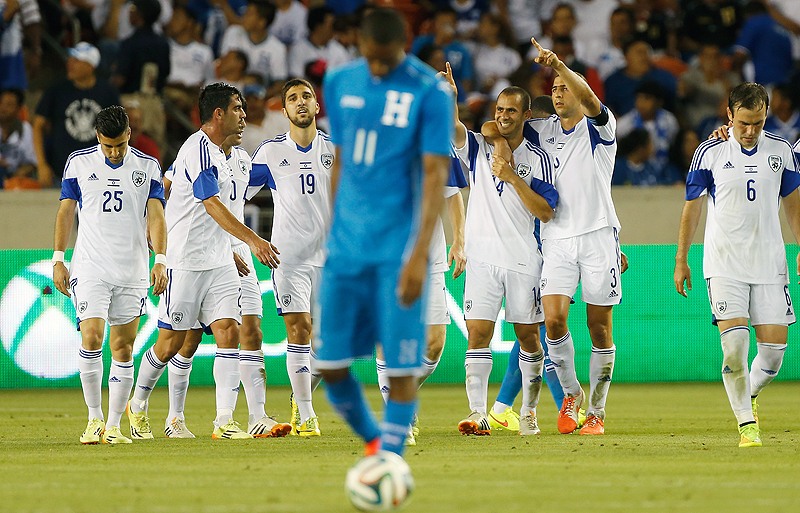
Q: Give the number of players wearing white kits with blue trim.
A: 8